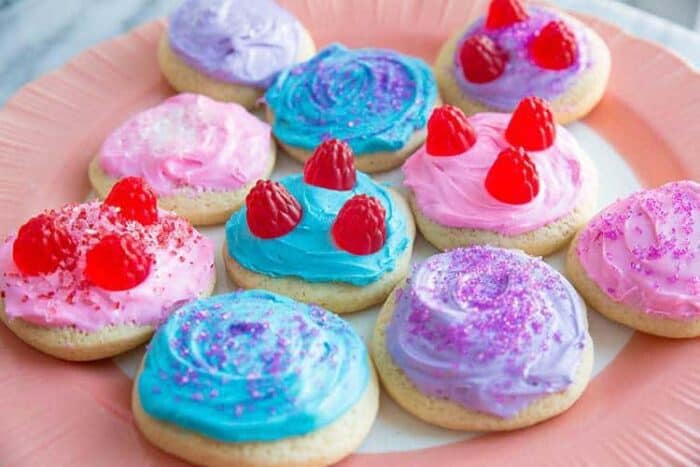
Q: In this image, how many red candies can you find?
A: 12